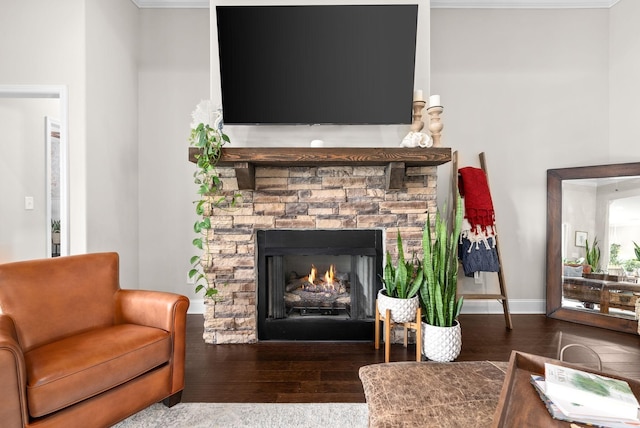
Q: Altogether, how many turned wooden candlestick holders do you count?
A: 2